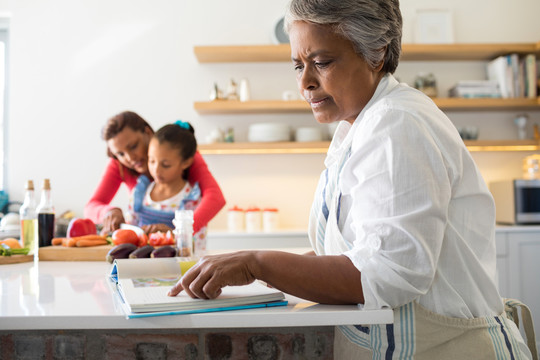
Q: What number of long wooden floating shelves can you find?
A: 3